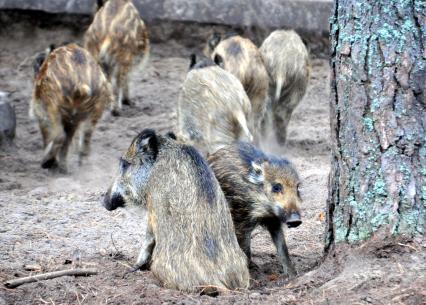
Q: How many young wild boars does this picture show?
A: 7